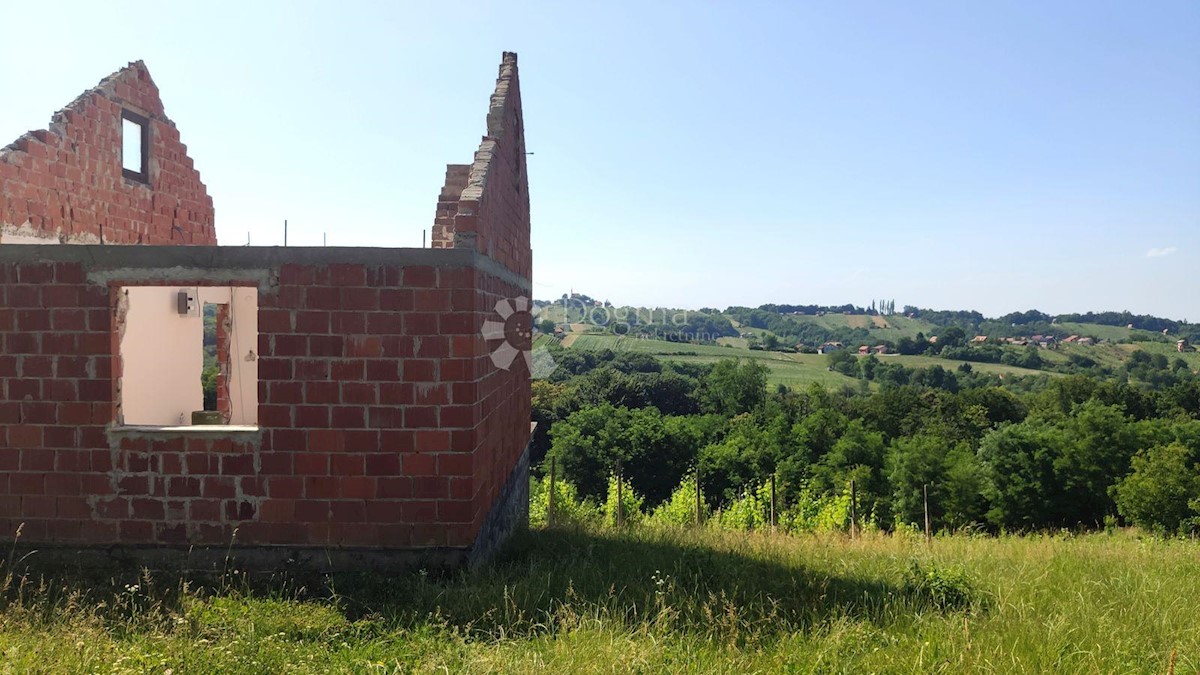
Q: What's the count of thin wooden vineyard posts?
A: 6